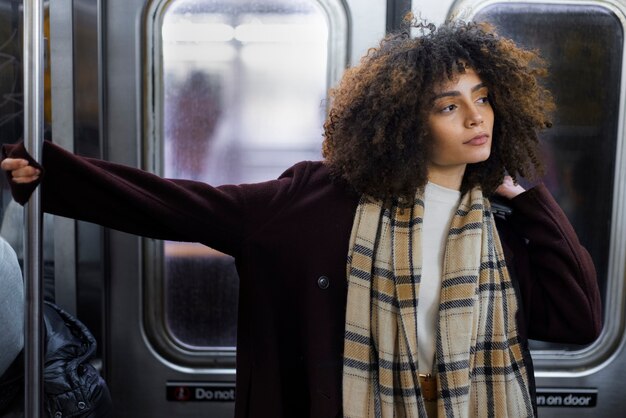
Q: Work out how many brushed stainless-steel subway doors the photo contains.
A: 2